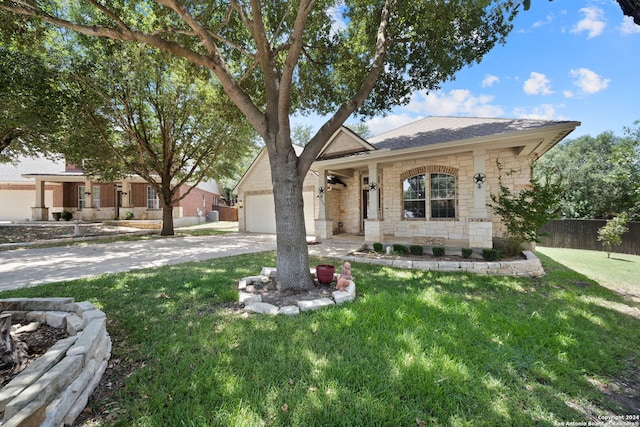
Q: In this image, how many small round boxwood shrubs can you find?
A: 6